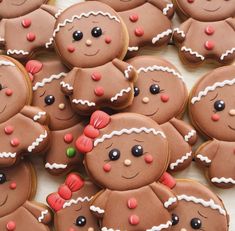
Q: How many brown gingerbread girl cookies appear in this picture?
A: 4